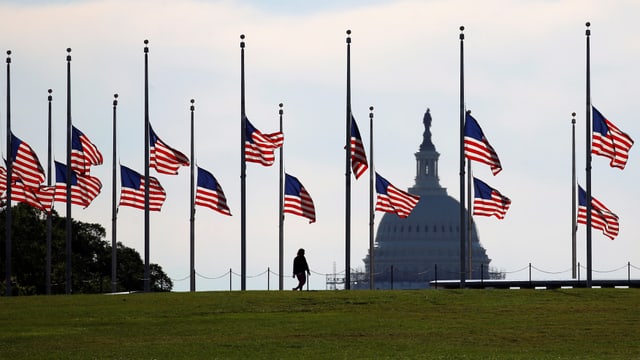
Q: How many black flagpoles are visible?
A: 14